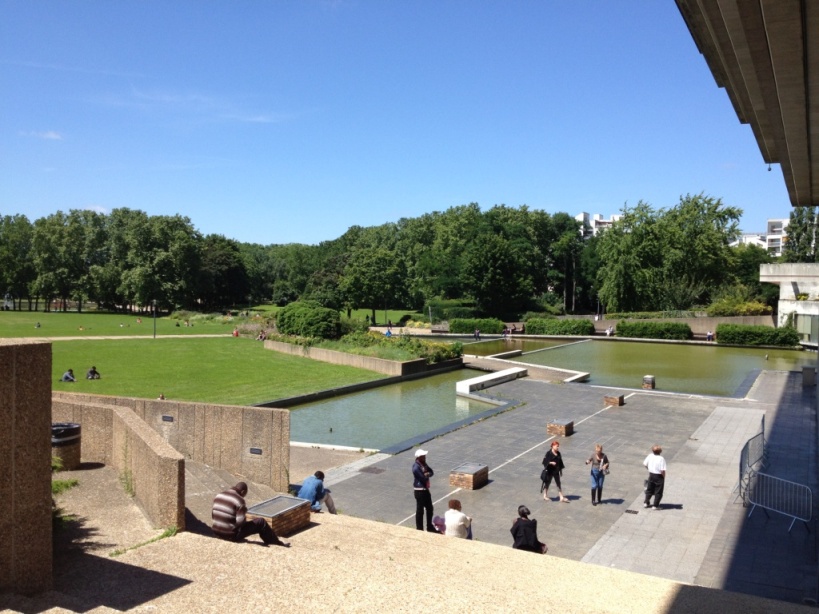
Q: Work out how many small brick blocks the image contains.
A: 5